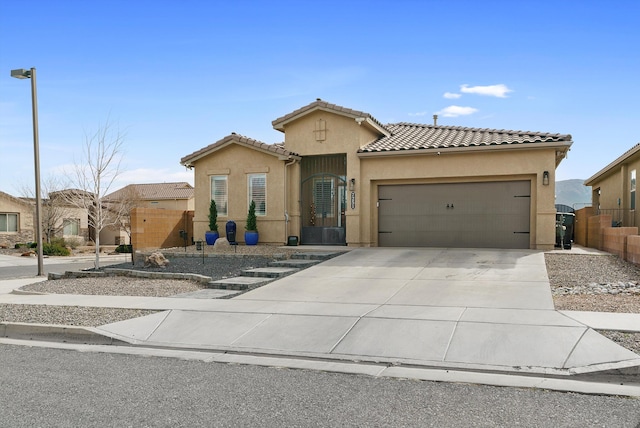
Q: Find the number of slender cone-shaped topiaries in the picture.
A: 2